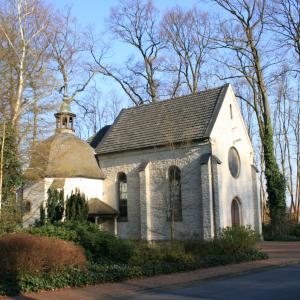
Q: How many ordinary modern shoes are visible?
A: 0